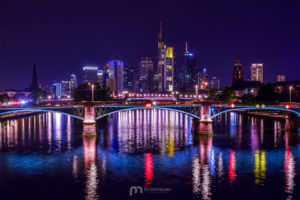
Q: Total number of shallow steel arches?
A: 3